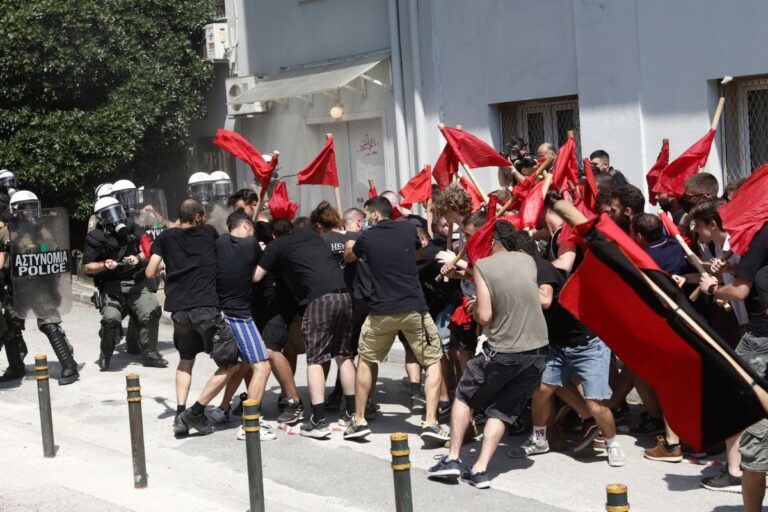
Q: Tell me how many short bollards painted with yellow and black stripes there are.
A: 5